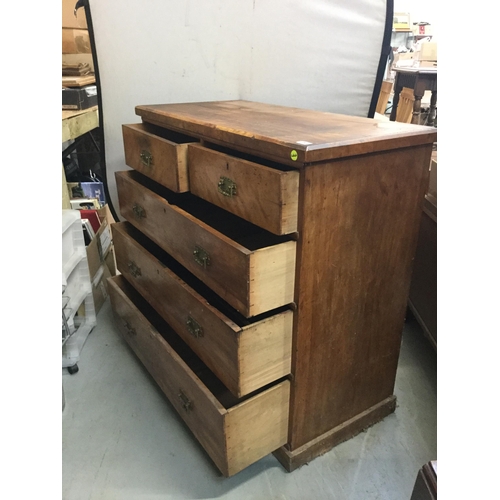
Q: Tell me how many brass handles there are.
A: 8